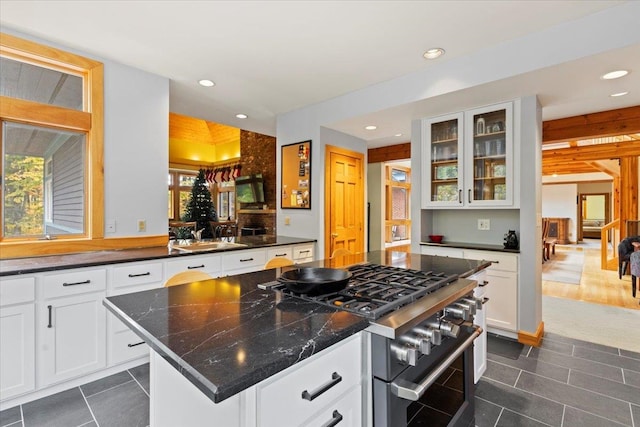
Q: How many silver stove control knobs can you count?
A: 7